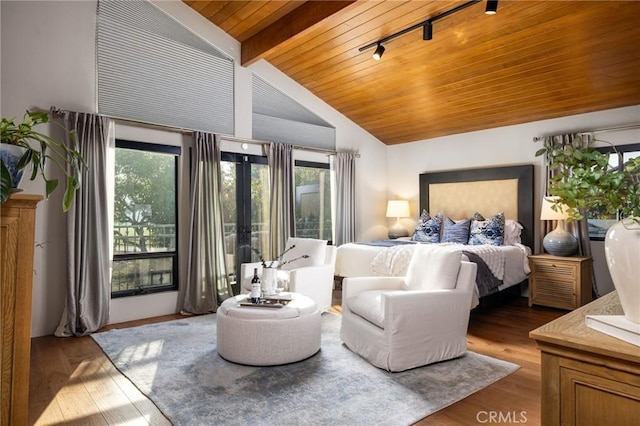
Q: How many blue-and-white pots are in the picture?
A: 1